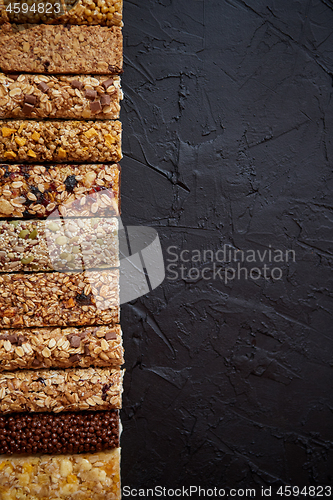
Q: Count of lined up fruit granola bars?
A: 11